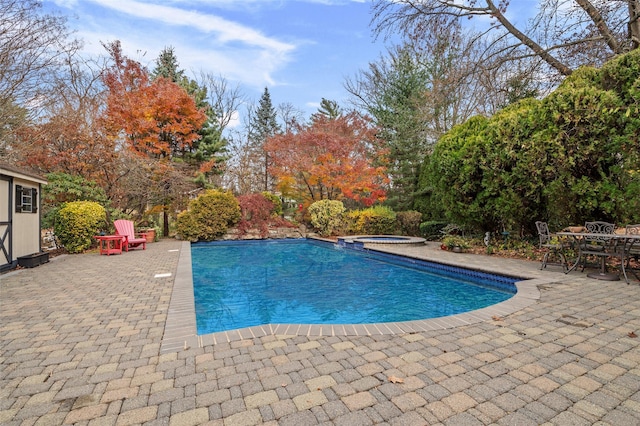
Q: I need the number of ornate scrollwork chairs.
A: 3